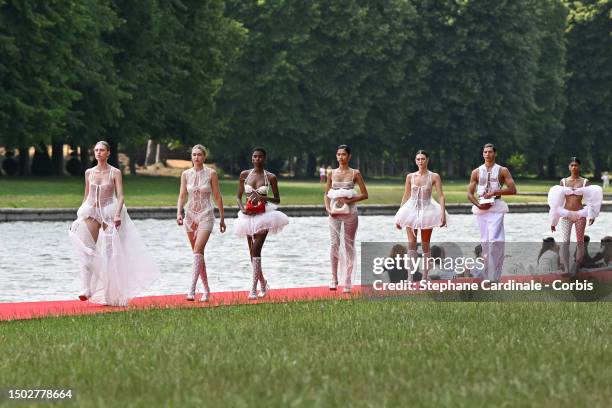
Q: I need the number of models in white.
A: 7